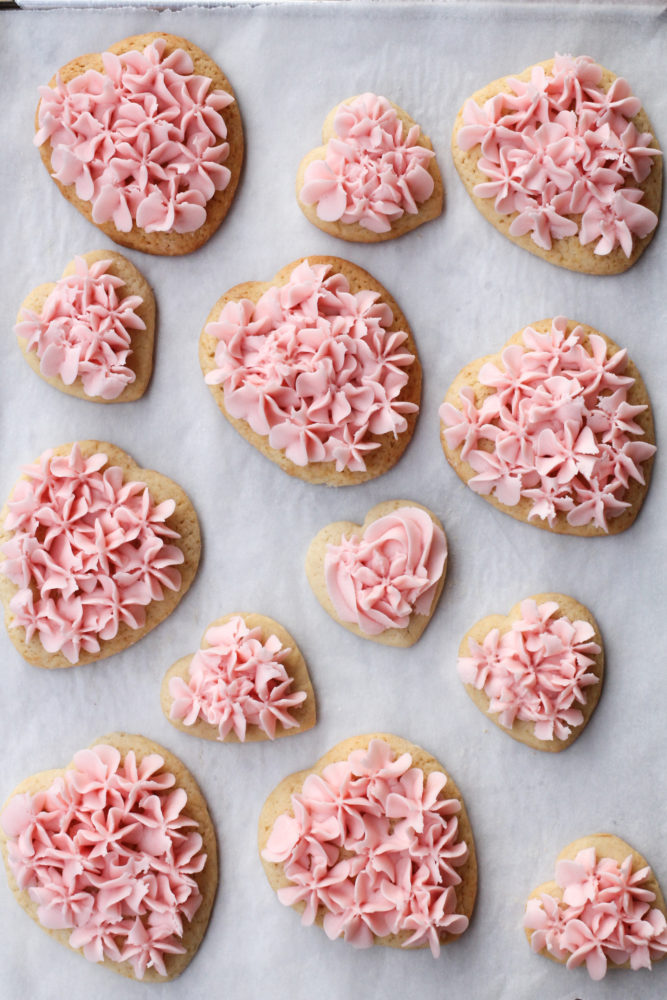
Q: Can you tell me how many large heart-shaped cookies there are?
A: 7